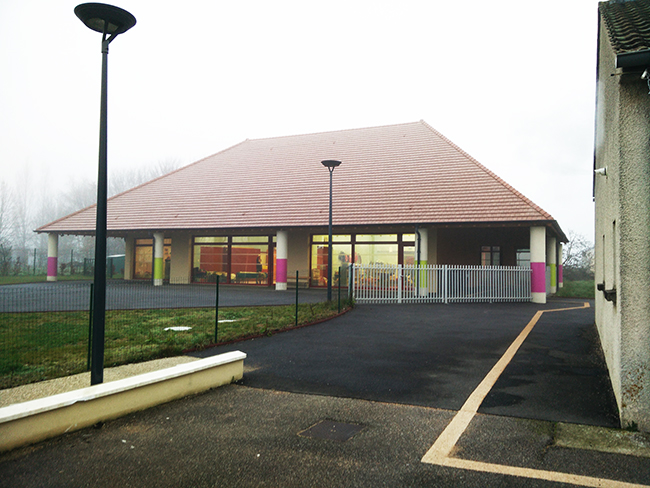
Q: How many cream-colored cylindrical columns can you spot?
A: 7